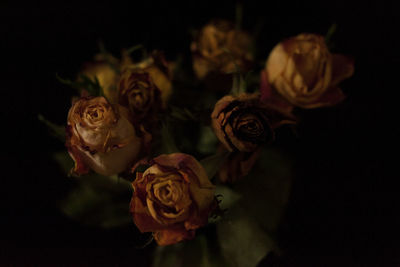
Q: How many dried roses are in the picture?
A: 7